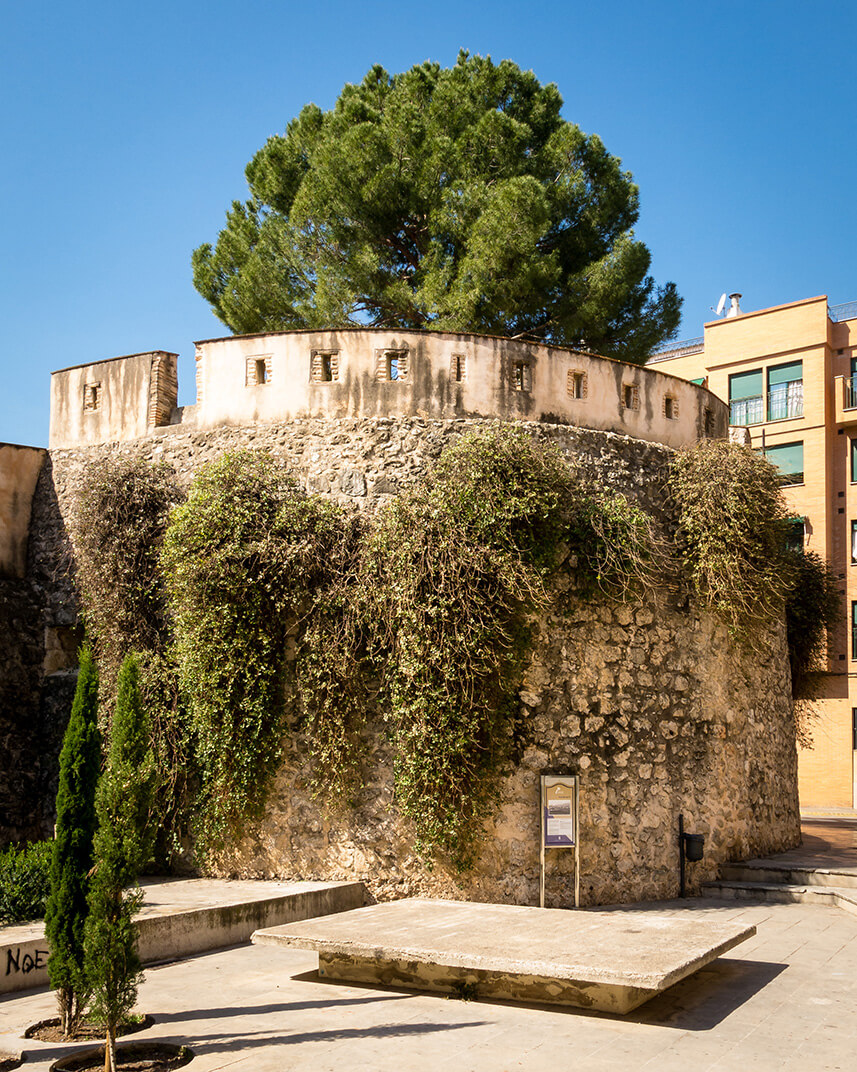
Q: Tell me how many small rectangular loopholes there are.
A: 10